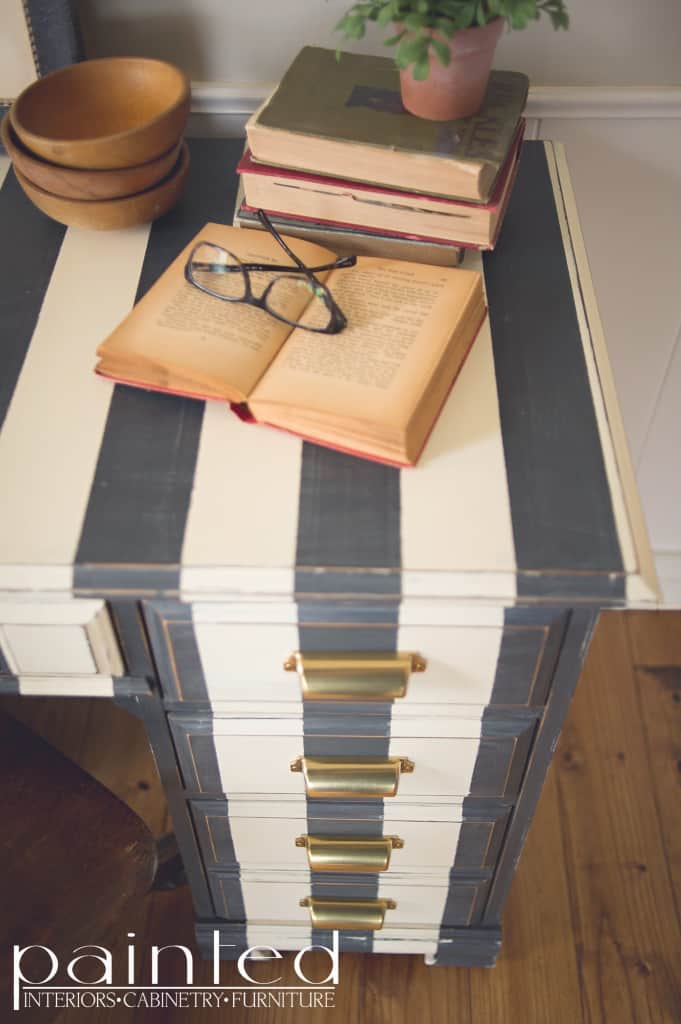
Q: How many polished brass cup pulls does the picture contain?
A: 4